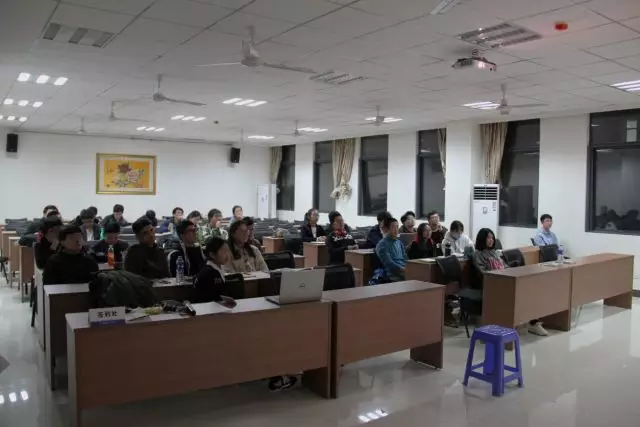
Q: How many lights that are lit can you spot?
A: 11